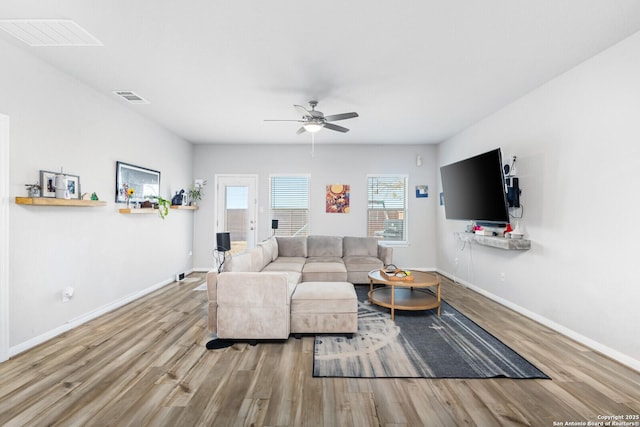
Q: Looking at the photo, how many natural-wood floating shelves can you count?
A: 3